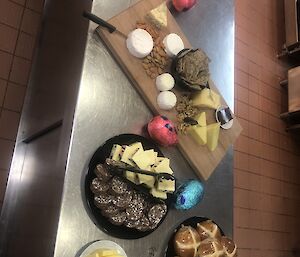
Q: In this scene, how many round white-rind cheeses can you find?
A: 4